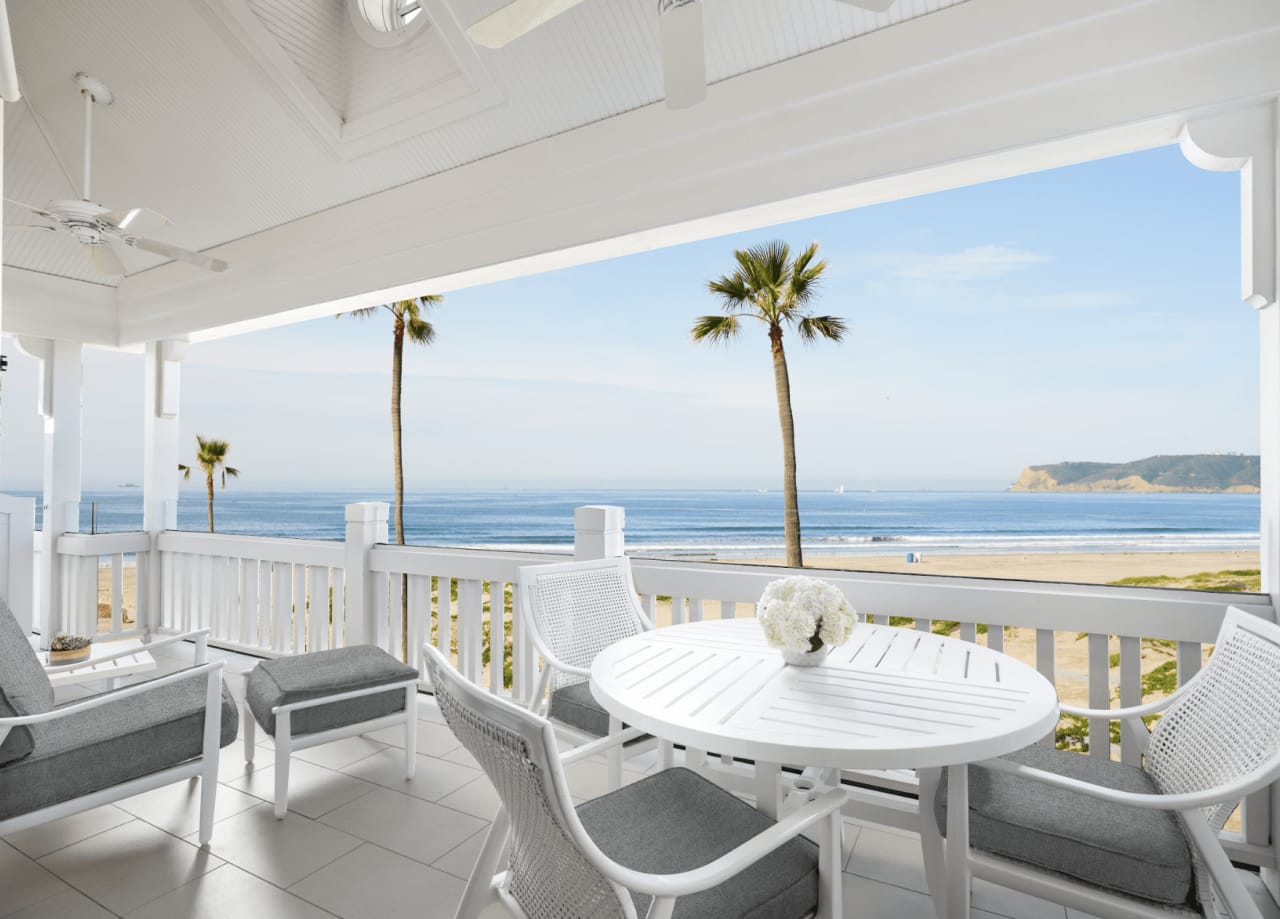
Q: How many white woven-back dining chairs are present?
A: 3